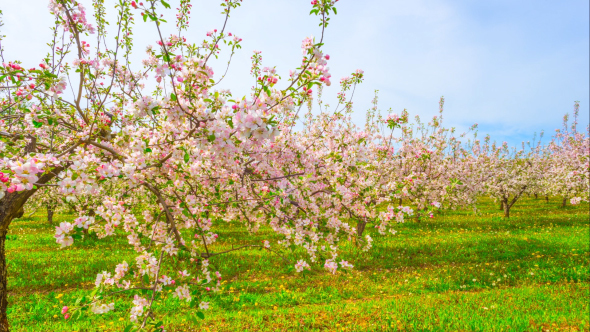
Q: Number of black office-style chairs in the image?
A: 0